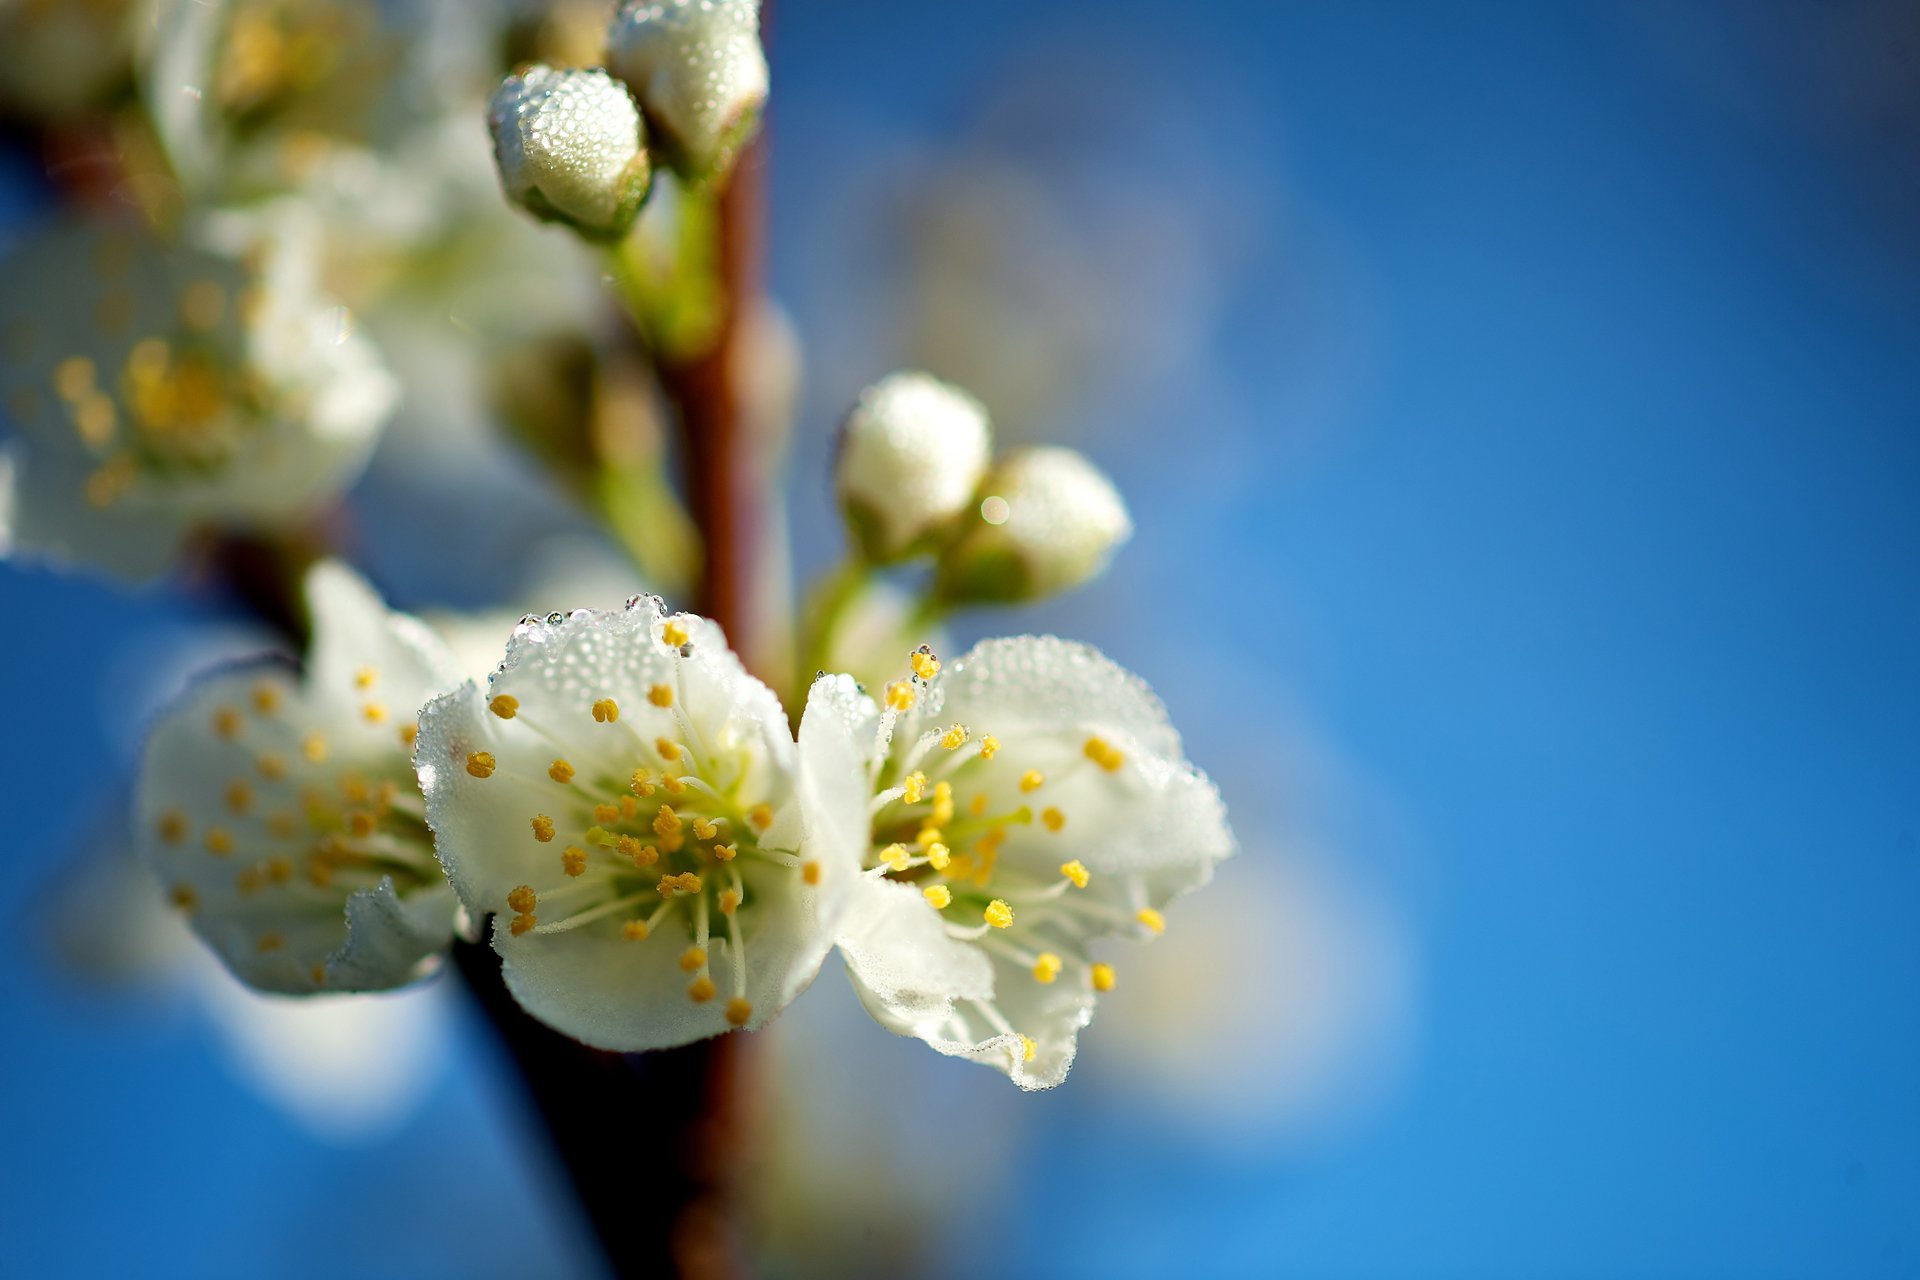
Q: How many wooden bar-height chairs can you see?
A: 0